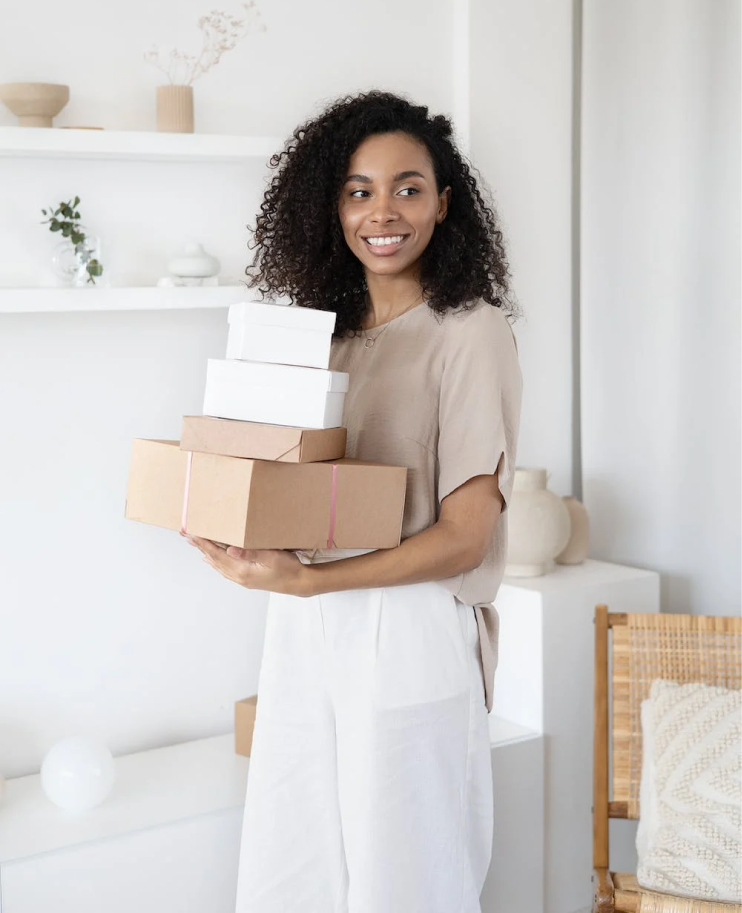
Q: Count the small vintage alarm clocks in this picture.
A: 0